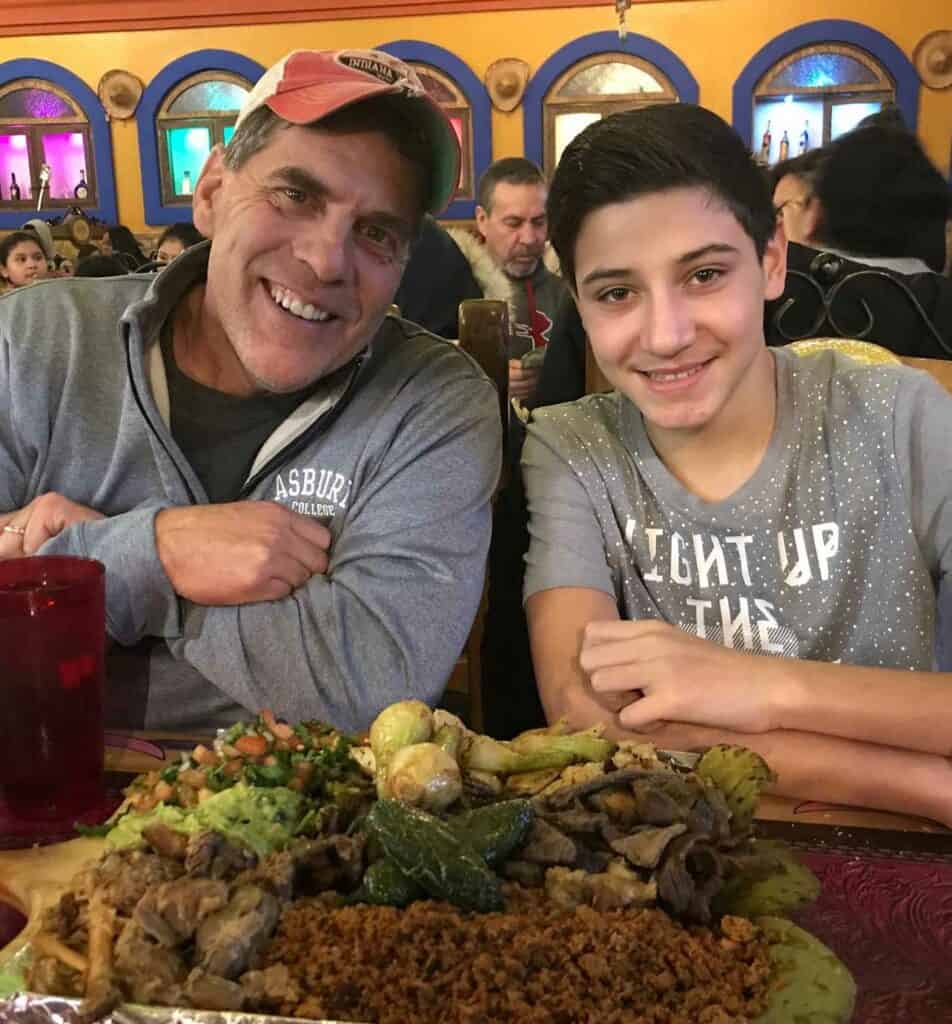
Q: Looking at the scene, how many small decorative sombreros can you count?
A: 3